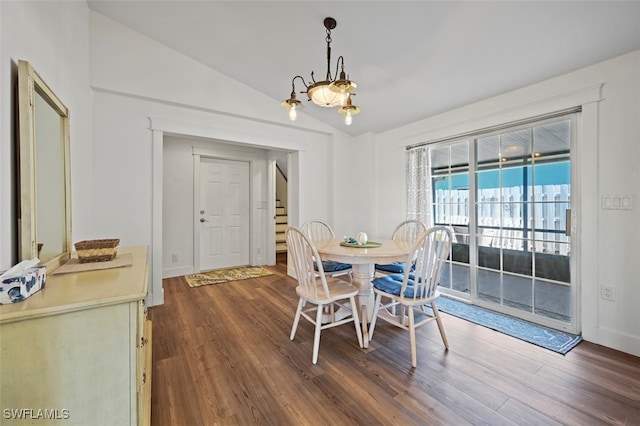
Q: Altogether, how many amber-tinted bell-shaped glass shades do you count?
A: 3